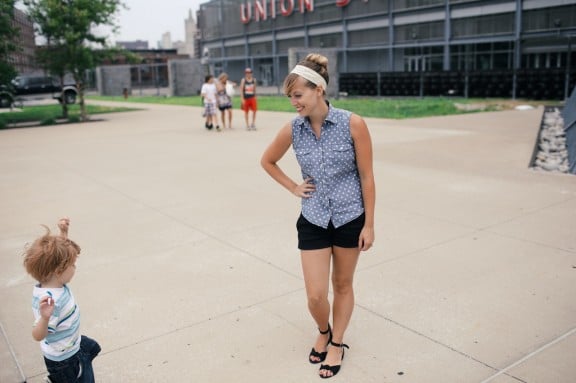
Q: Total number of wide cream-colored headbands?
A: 1